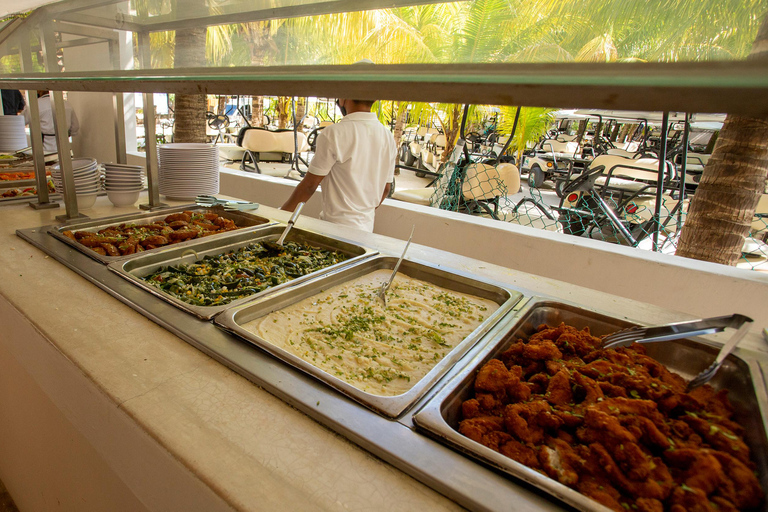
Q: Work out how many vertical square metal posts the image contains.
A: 4